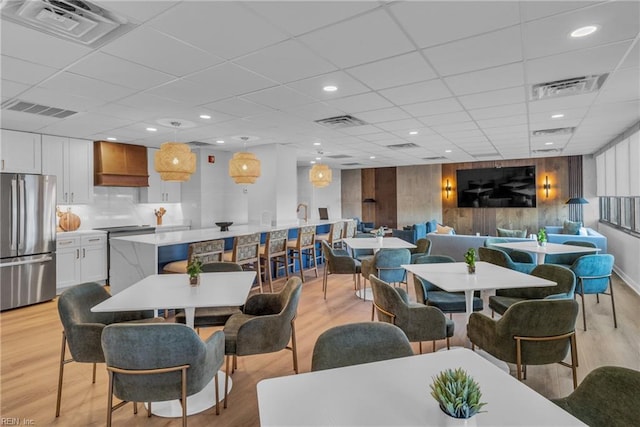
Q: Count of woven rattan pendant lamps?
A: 3